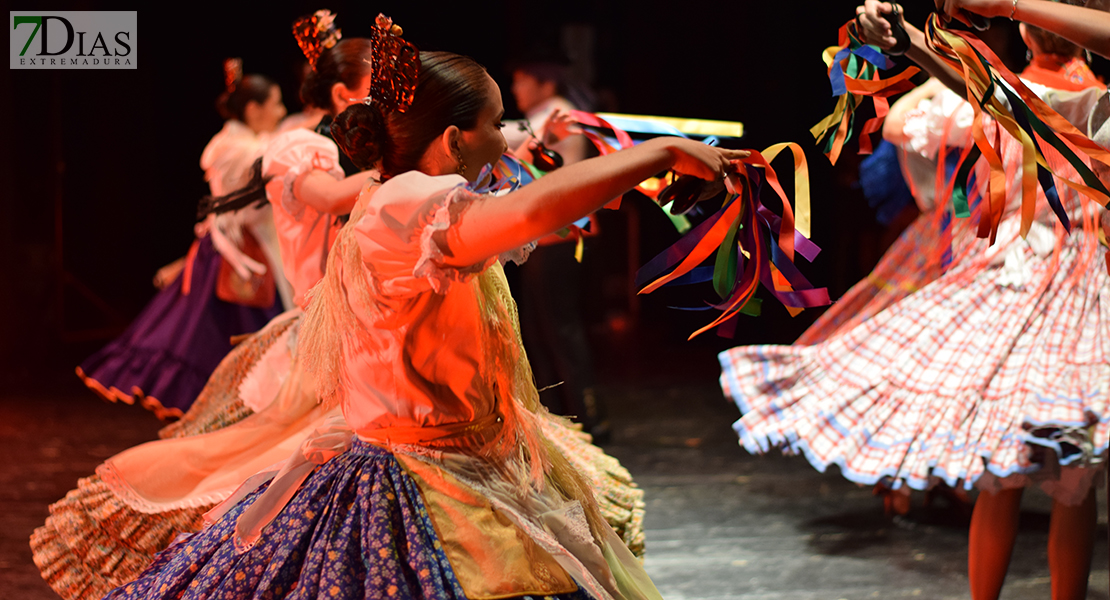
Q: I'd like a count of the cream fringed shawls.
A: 1